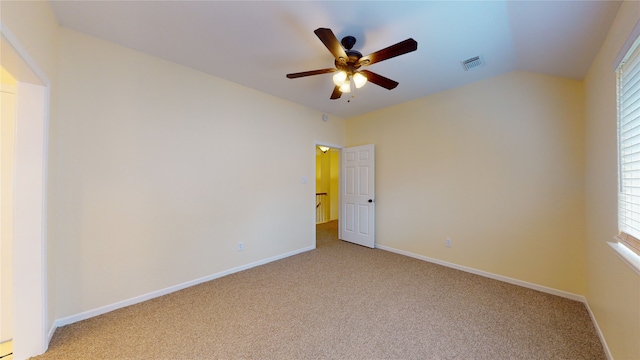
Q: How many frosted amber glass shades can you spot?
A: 3